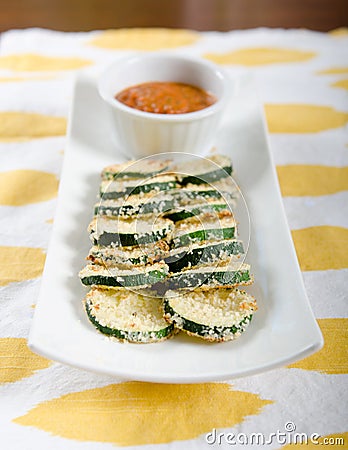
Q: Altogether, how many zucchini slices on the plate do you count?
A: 14